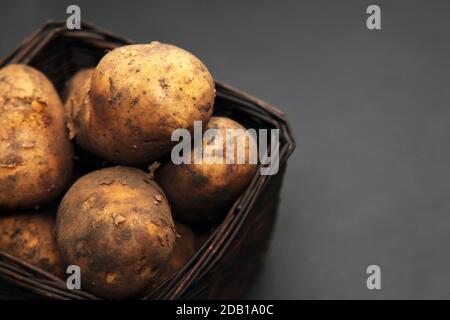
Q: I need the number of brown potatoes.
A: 7